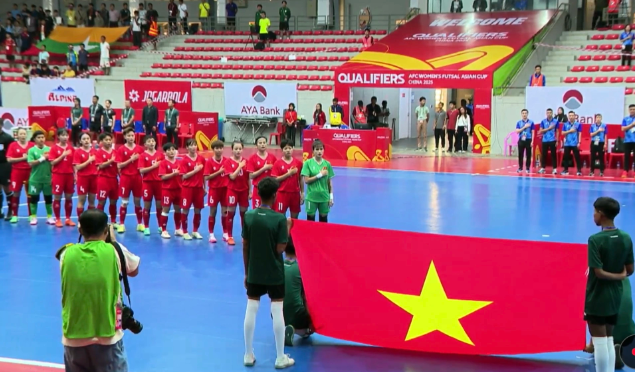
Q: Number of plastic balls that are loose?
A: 0